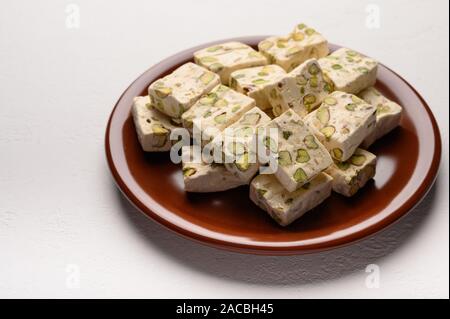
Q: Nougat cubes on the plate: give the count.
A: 15